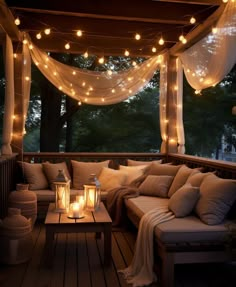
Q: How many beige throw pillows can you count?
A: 12